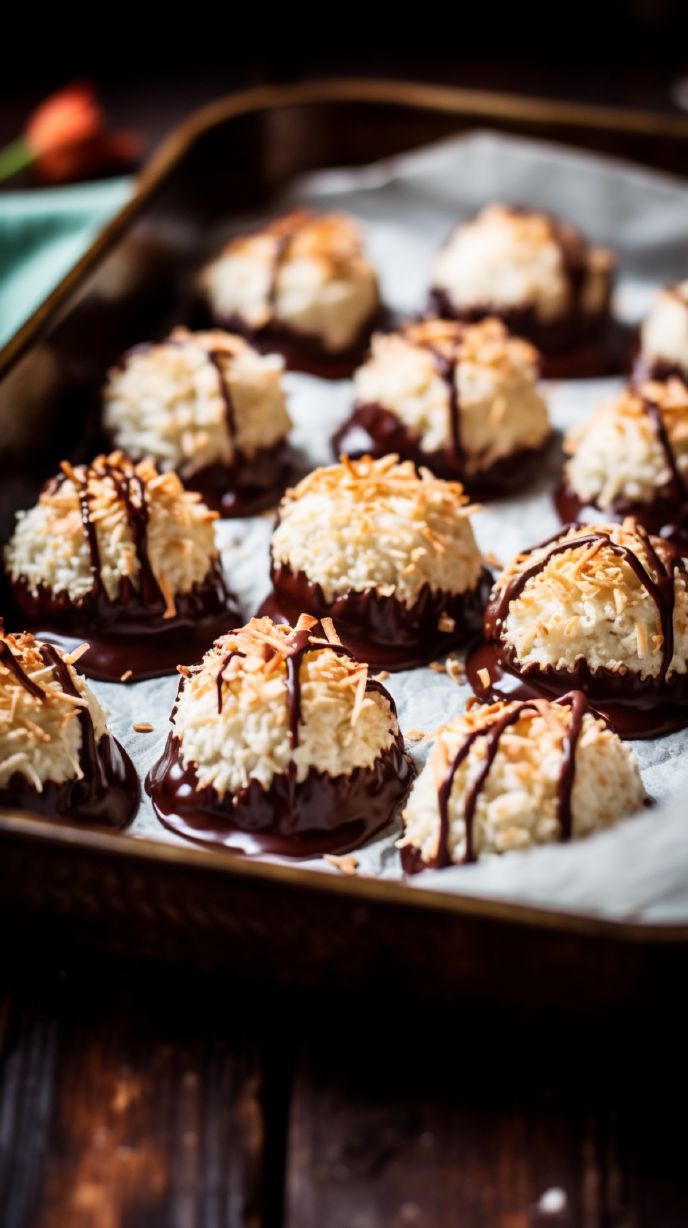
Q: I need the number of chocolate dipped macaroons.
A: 12